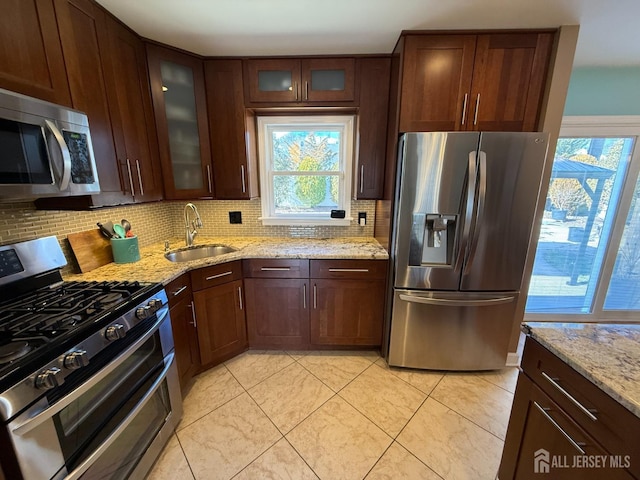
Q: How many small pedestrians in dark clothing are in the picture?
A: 0